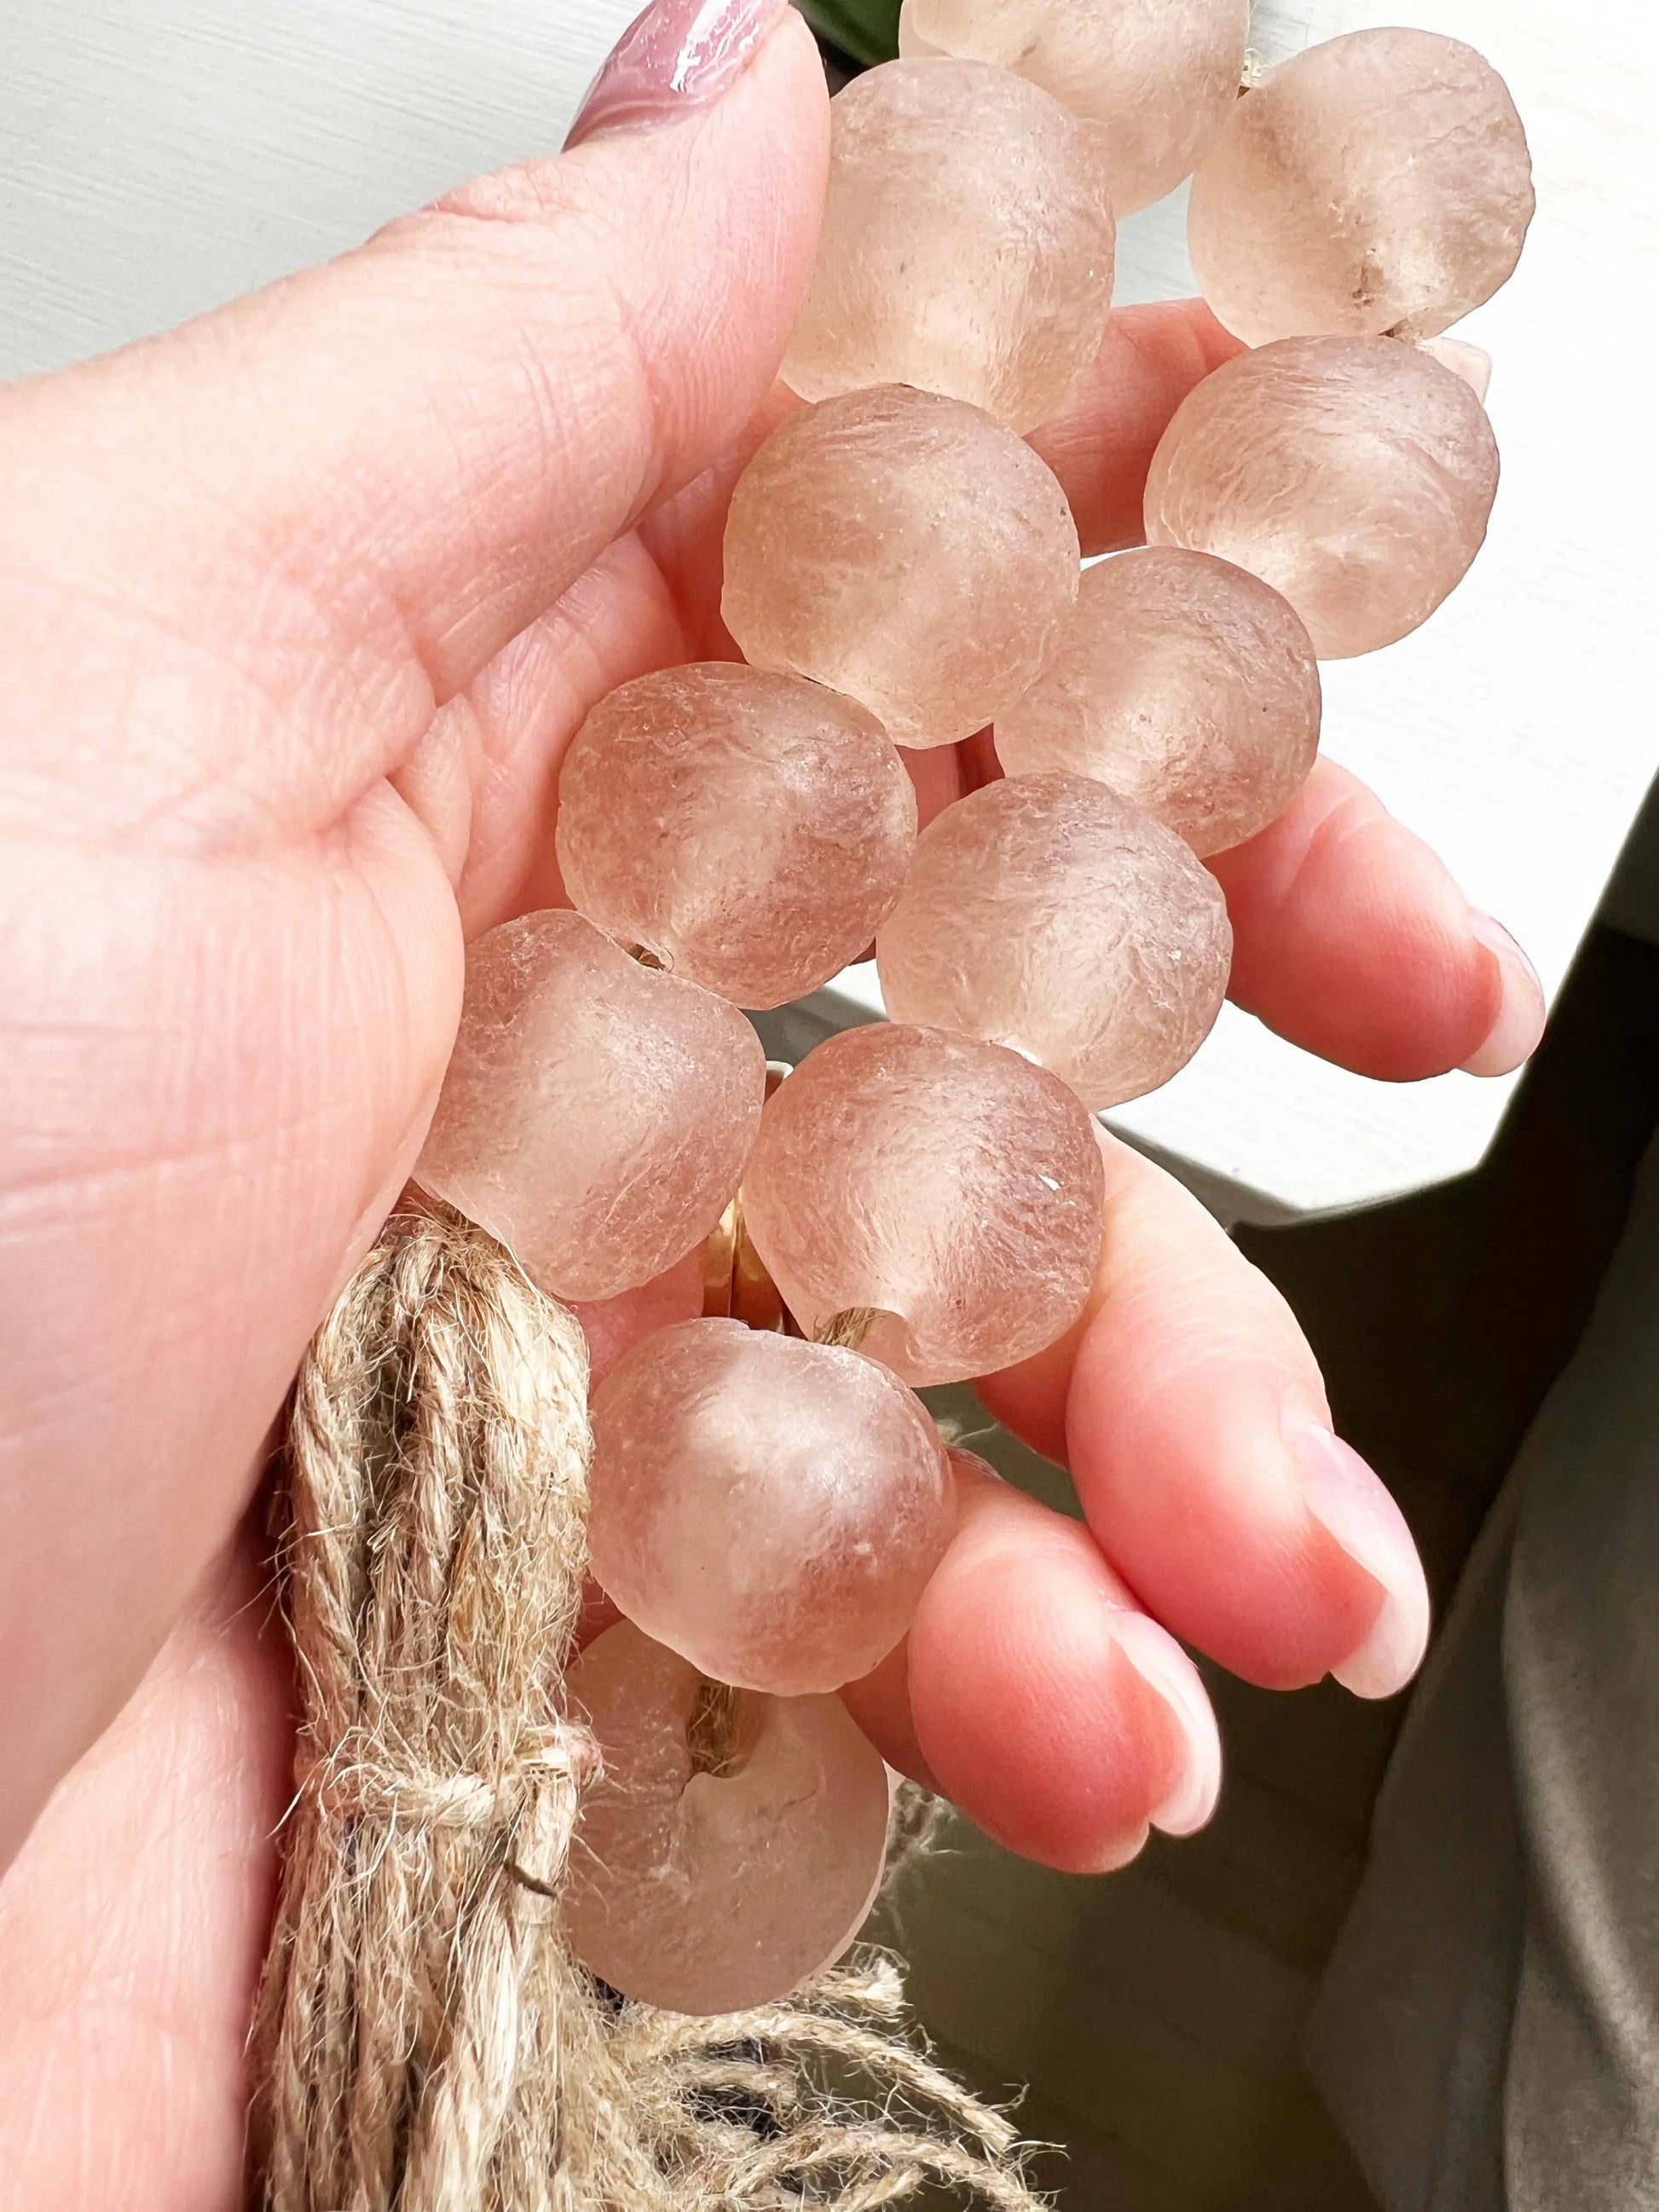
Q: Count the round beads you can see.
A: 12